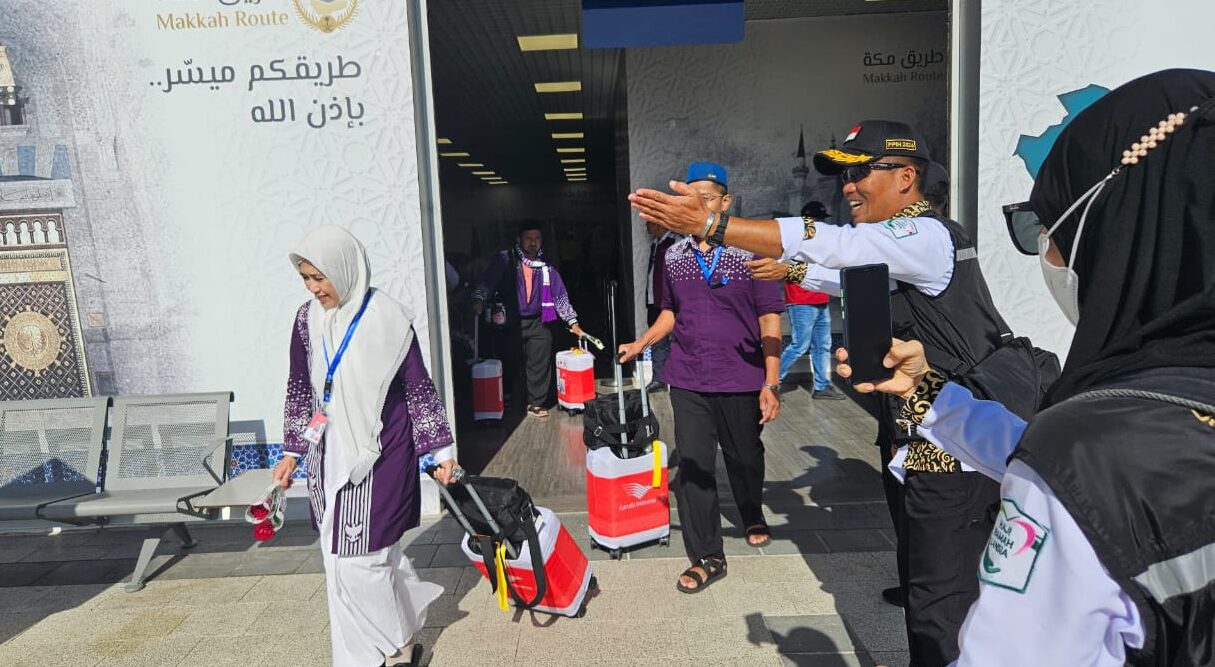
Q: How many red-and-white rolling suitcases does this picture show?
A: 4